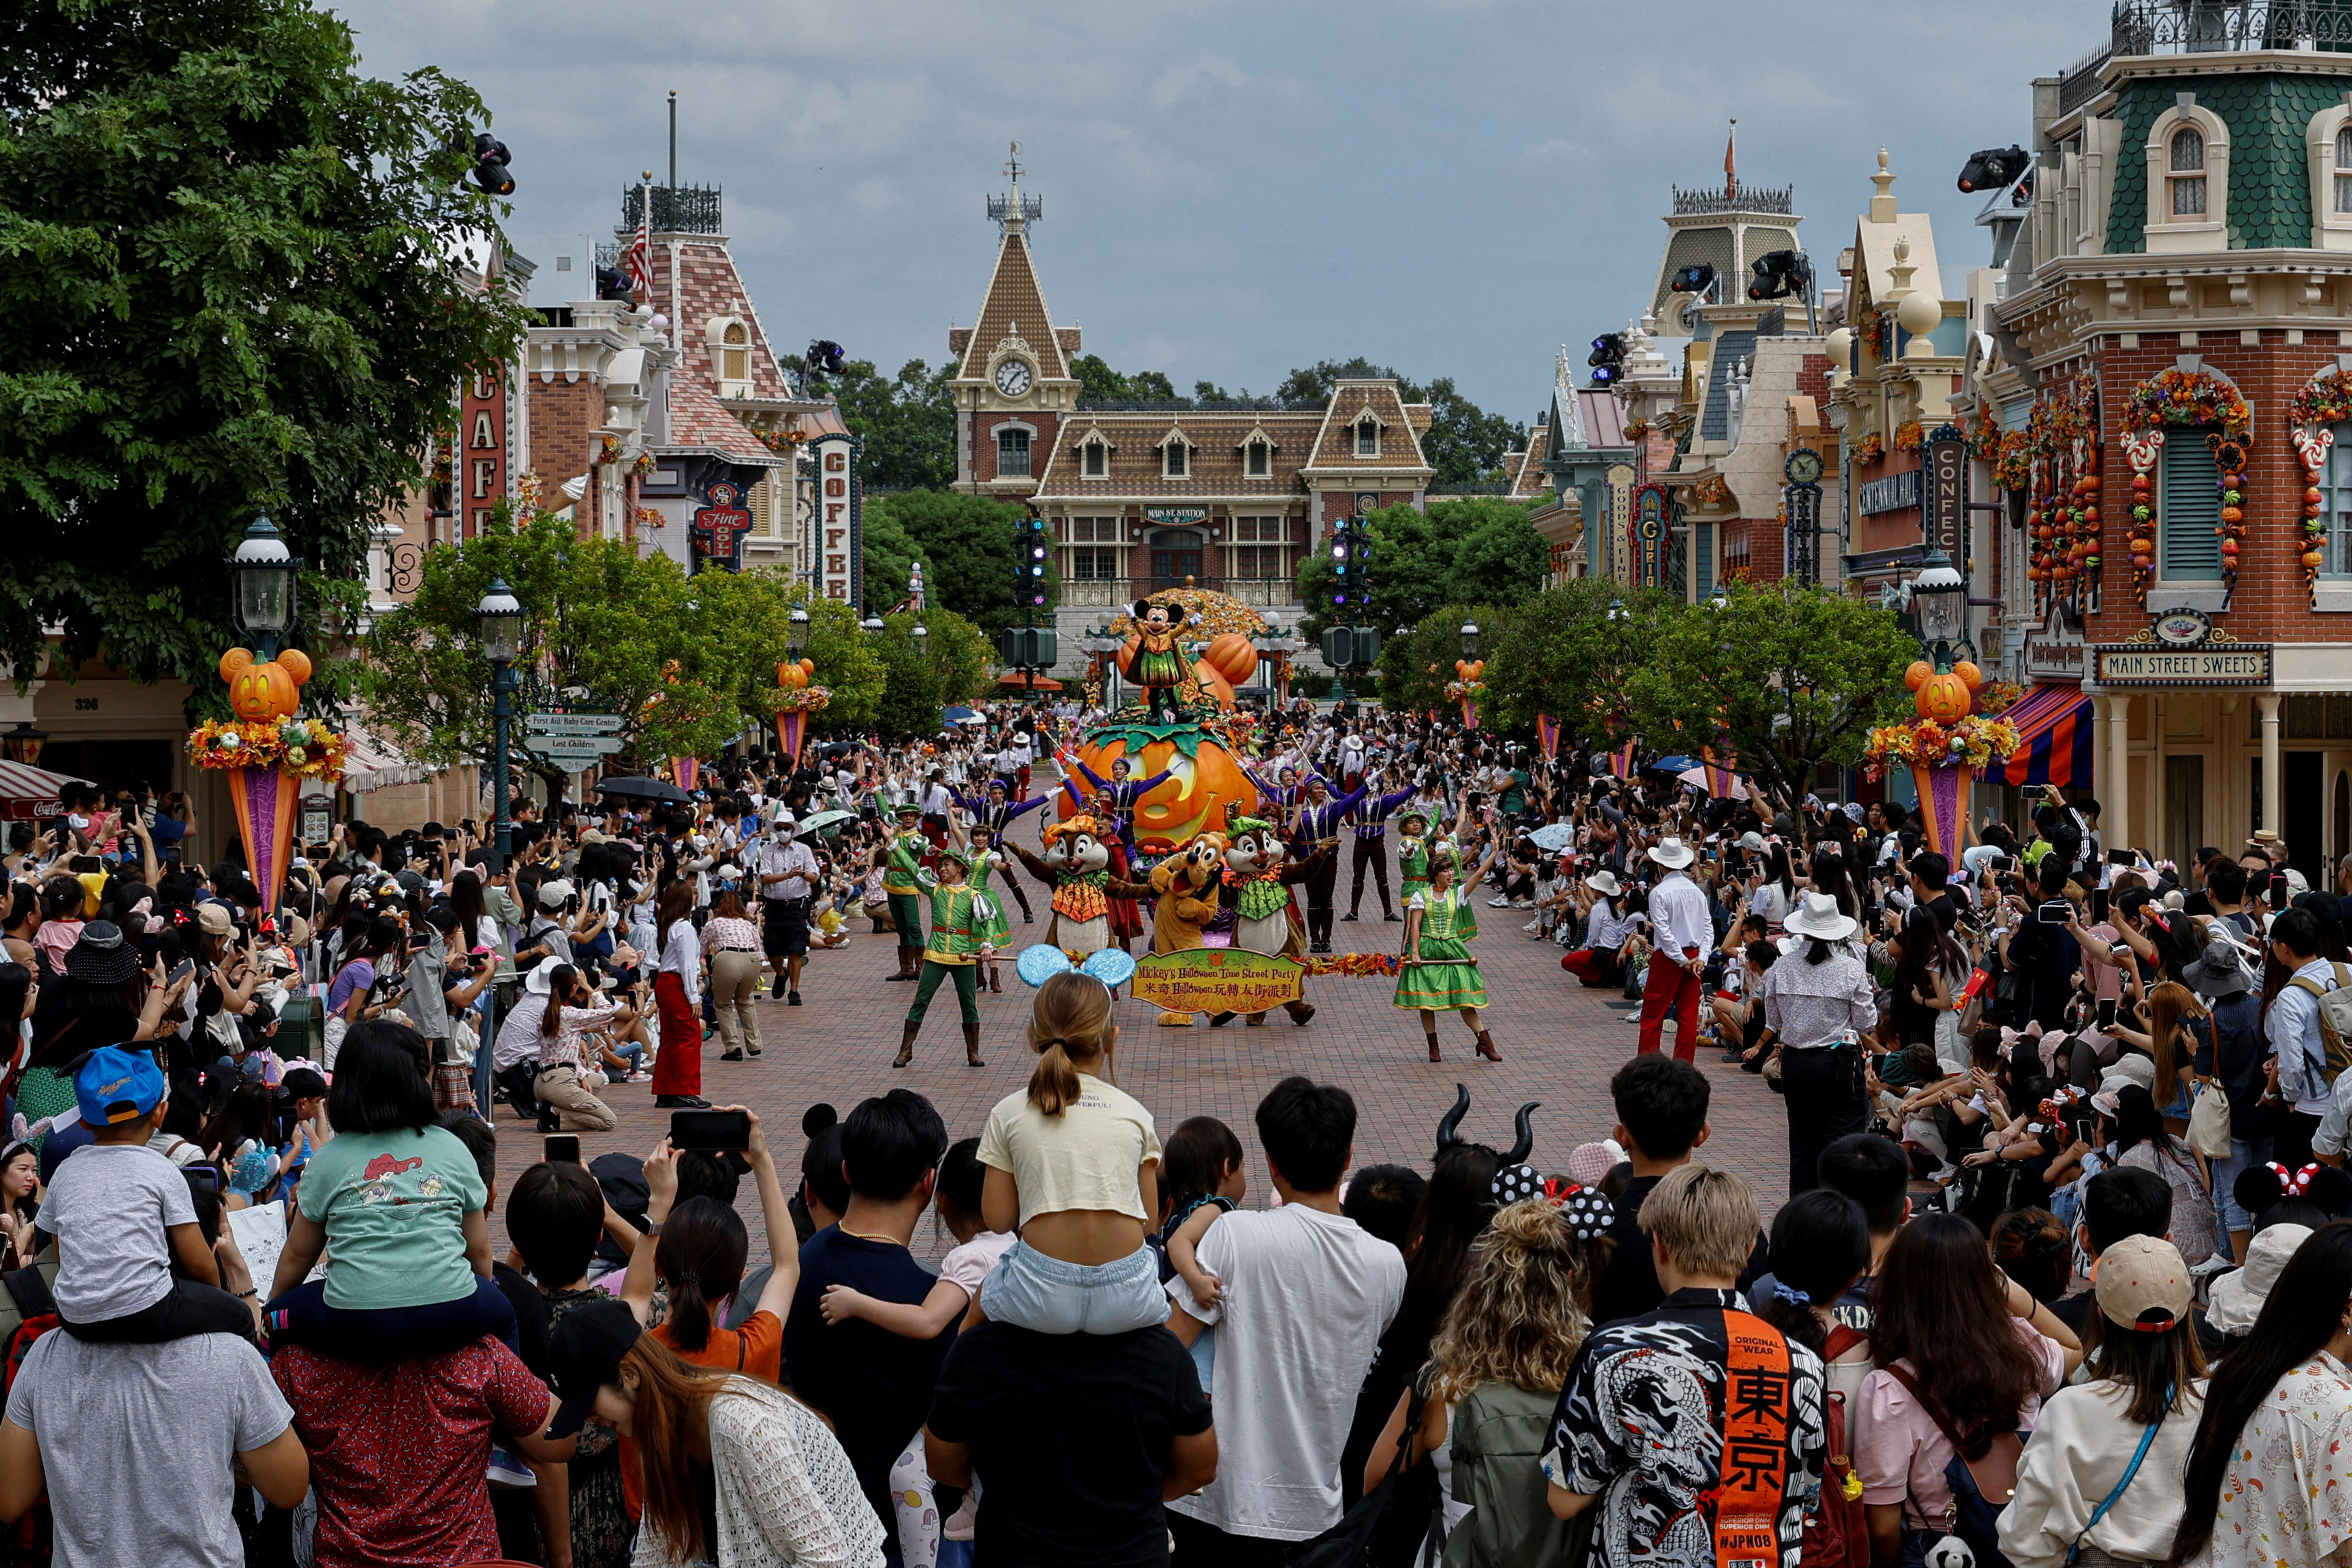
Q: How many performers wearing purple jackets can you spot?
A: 6